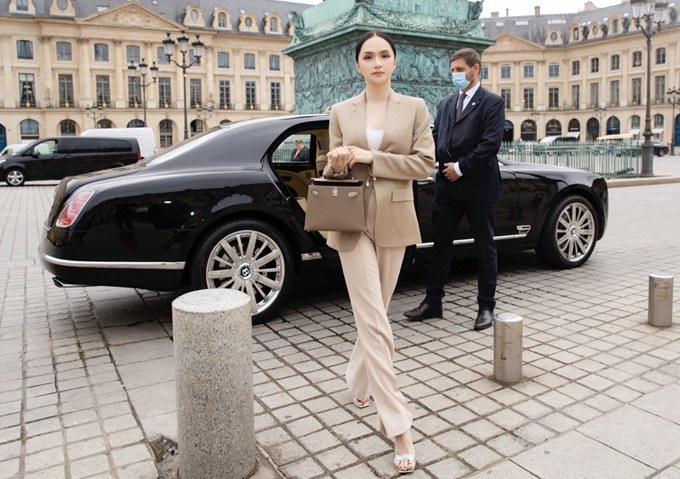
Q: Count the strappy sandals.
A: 2